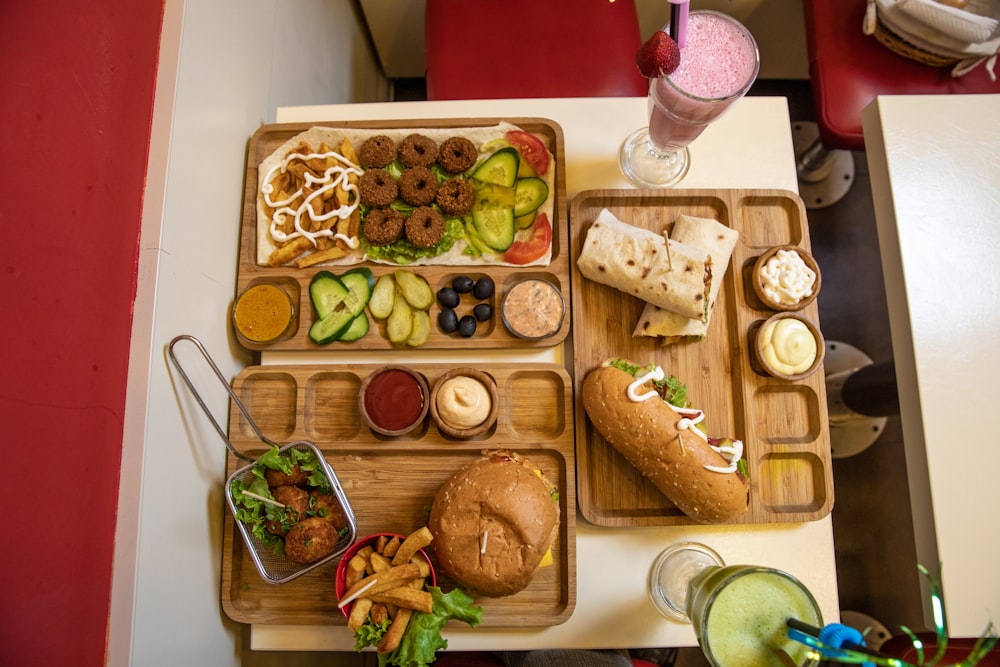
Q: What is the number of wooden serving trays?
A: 3